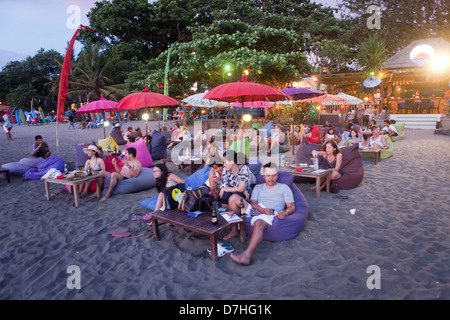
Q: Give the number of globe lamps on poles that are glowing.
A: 3